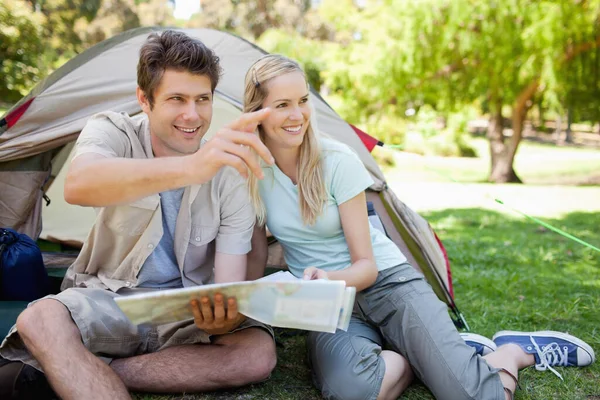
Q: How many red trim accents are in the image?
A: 3